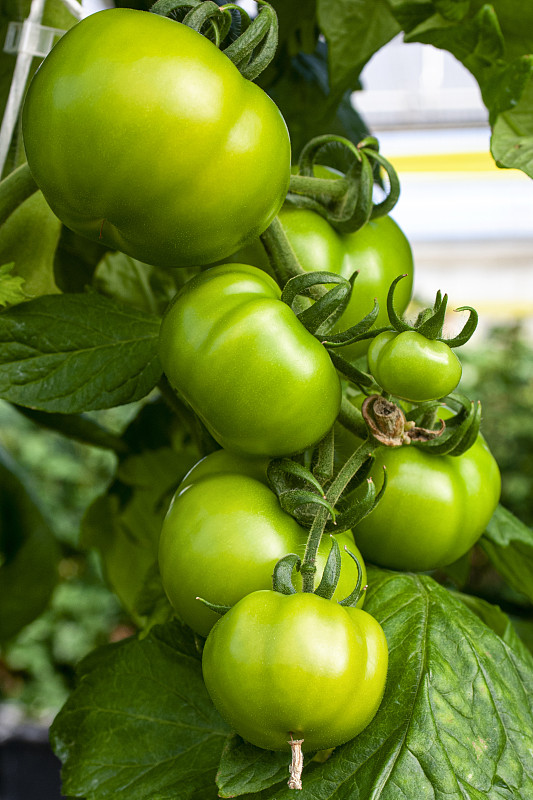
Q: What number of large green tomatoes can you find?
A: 6